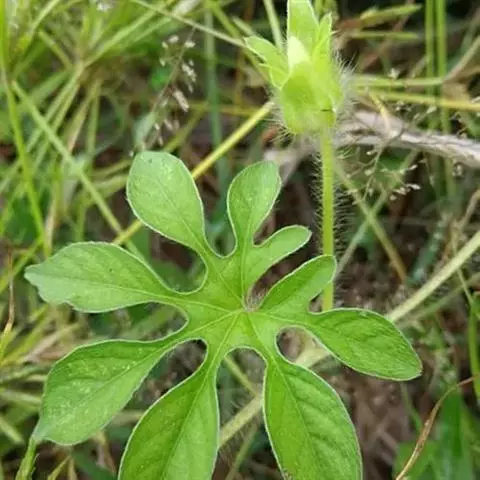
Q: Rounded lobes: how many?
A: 9